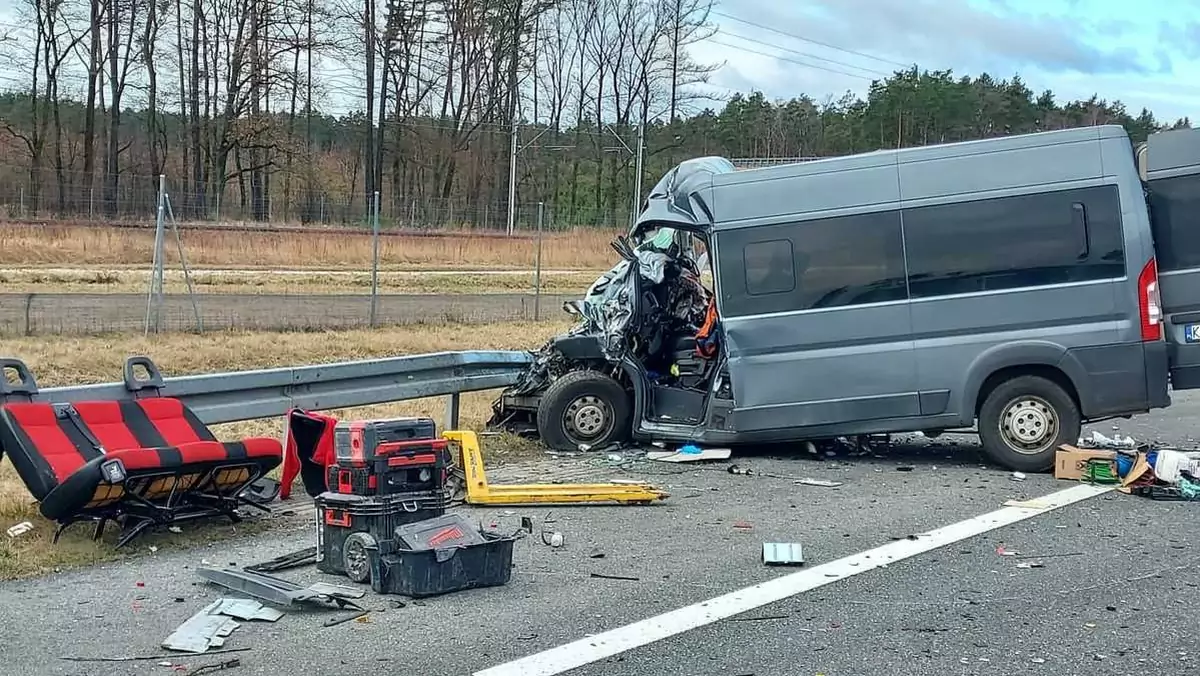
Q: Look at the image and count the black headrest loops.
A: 2